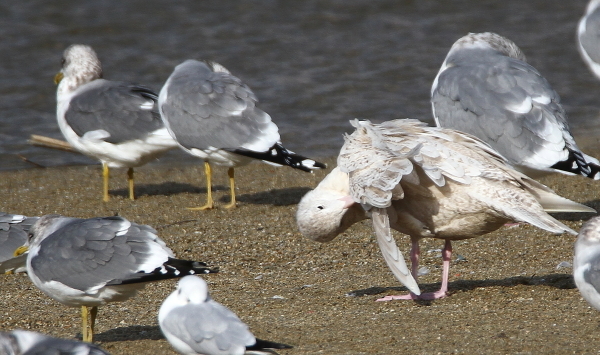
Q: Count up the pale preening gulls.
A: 1